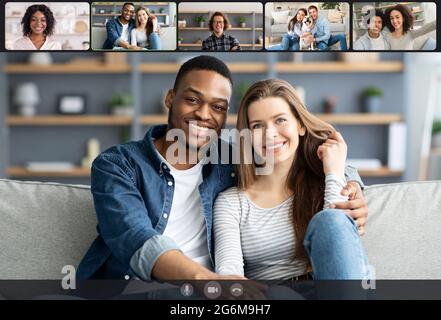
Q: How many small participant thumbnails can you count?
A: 5